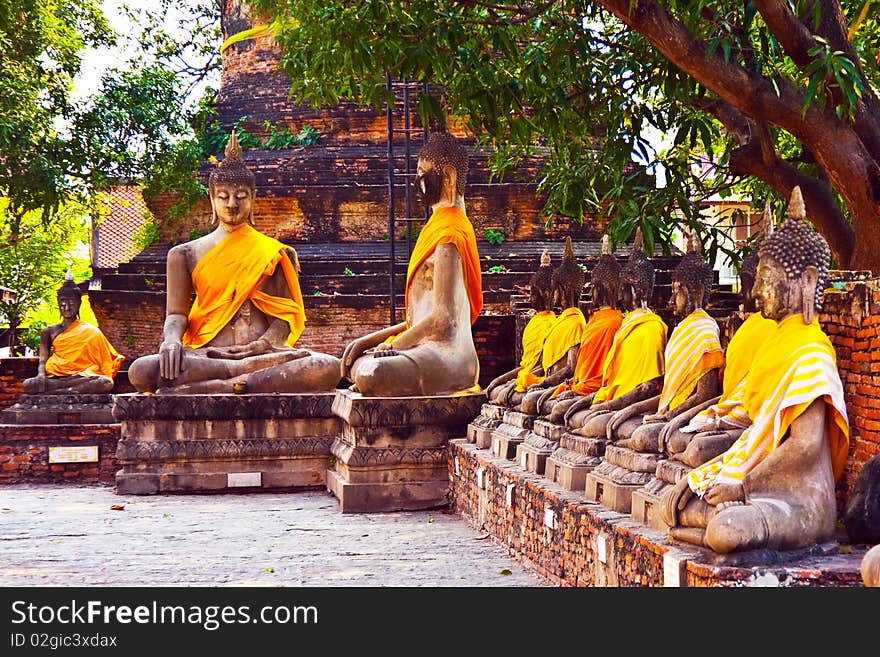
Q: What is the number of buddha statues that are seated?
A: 10